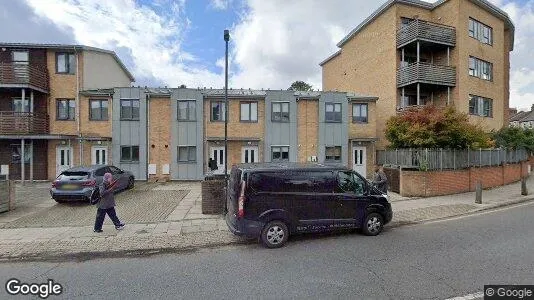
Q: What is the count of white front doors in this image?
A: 5